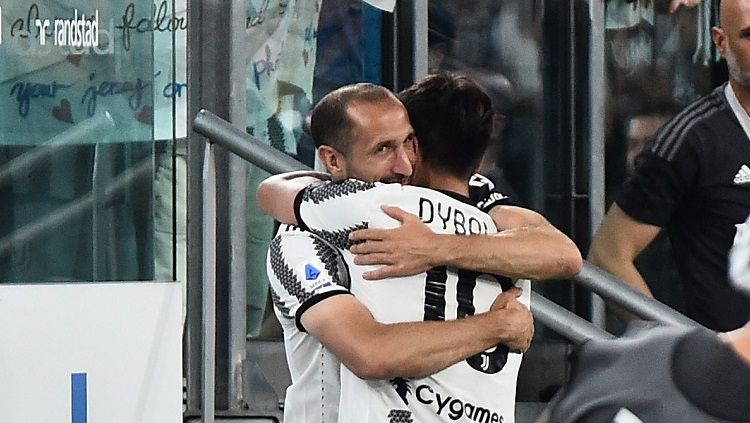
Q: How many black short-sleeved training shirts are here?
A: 1